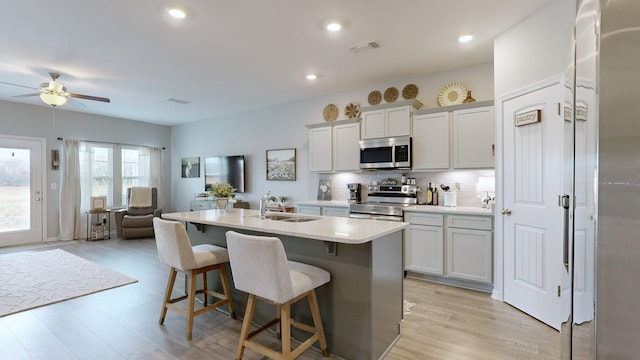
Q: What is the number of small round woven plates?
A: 5